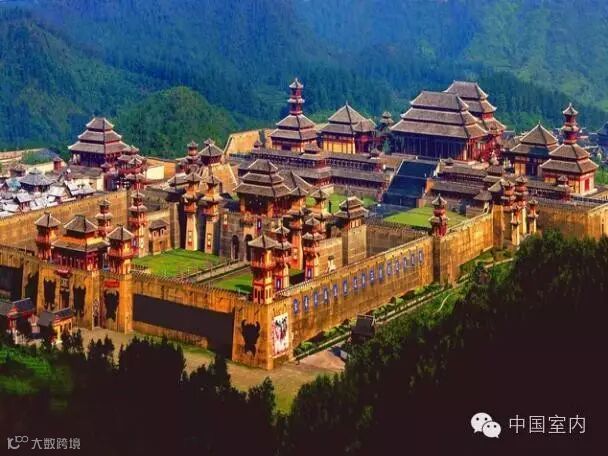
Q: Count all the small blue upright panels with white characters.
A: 15